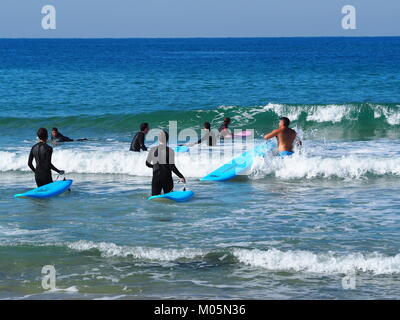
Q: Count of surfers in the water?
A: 7